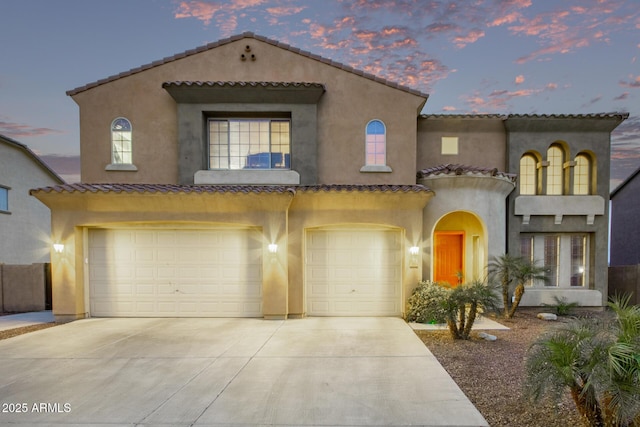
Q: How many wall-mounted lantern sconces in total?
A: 3